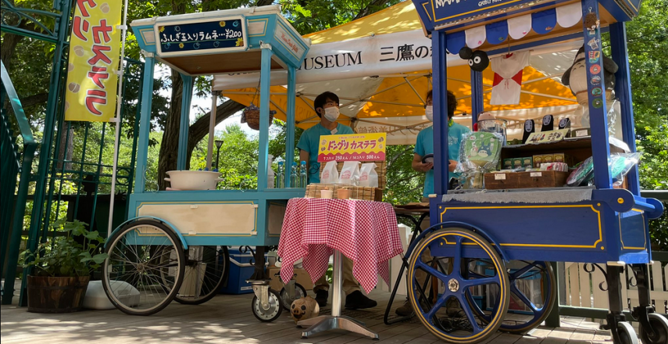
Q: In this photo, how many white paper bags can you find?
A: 3